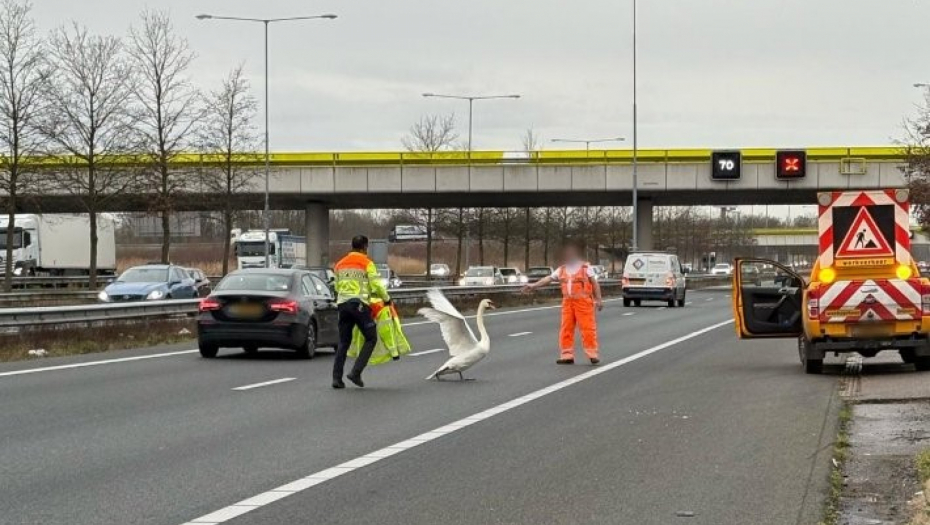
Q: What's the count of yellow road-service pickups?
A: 1